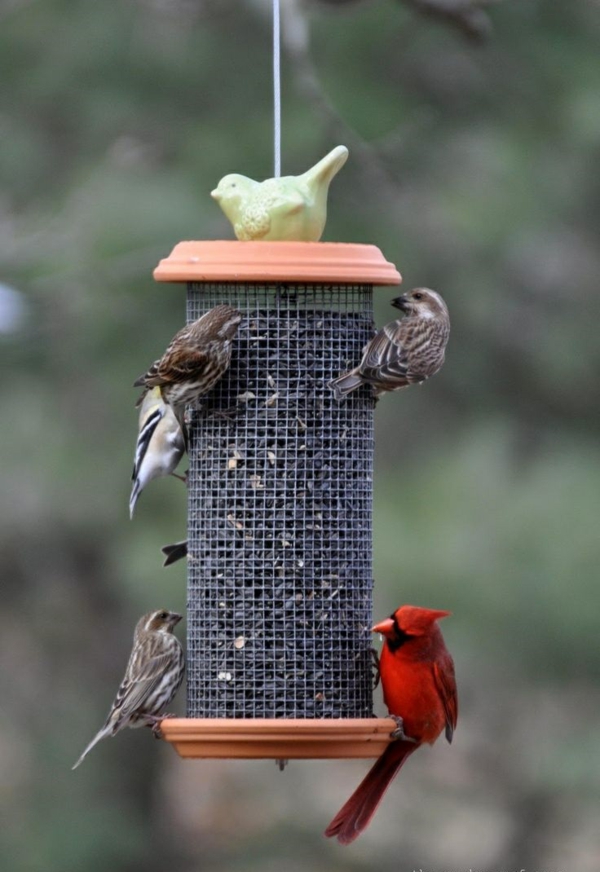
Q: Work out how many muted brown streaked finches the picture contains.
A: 3